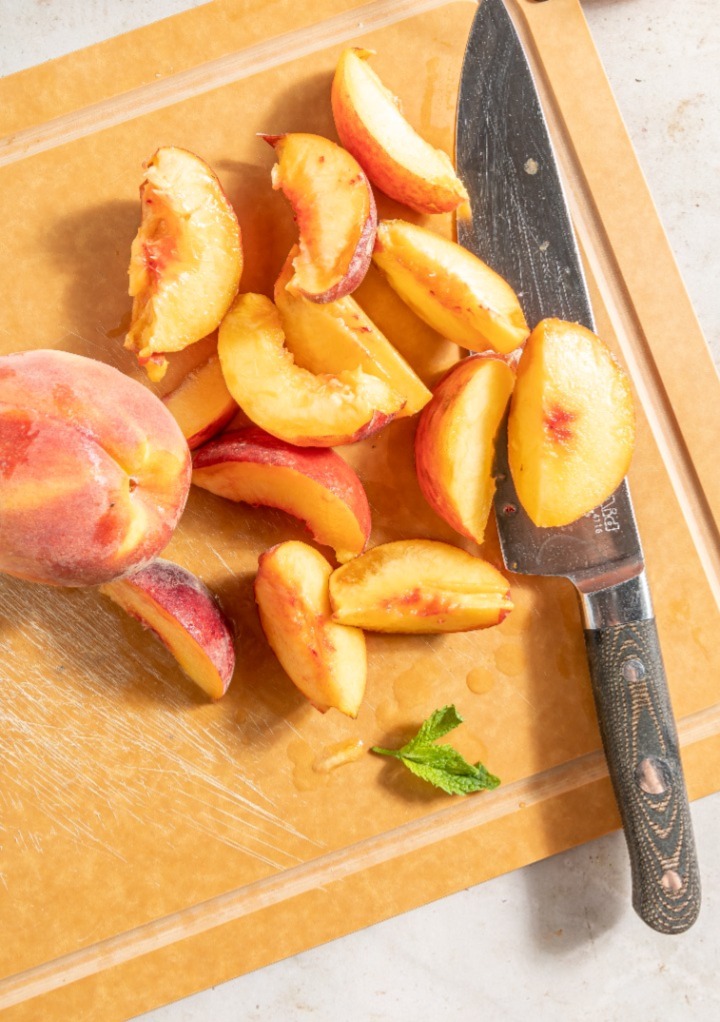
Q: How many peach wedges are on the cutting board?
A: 13